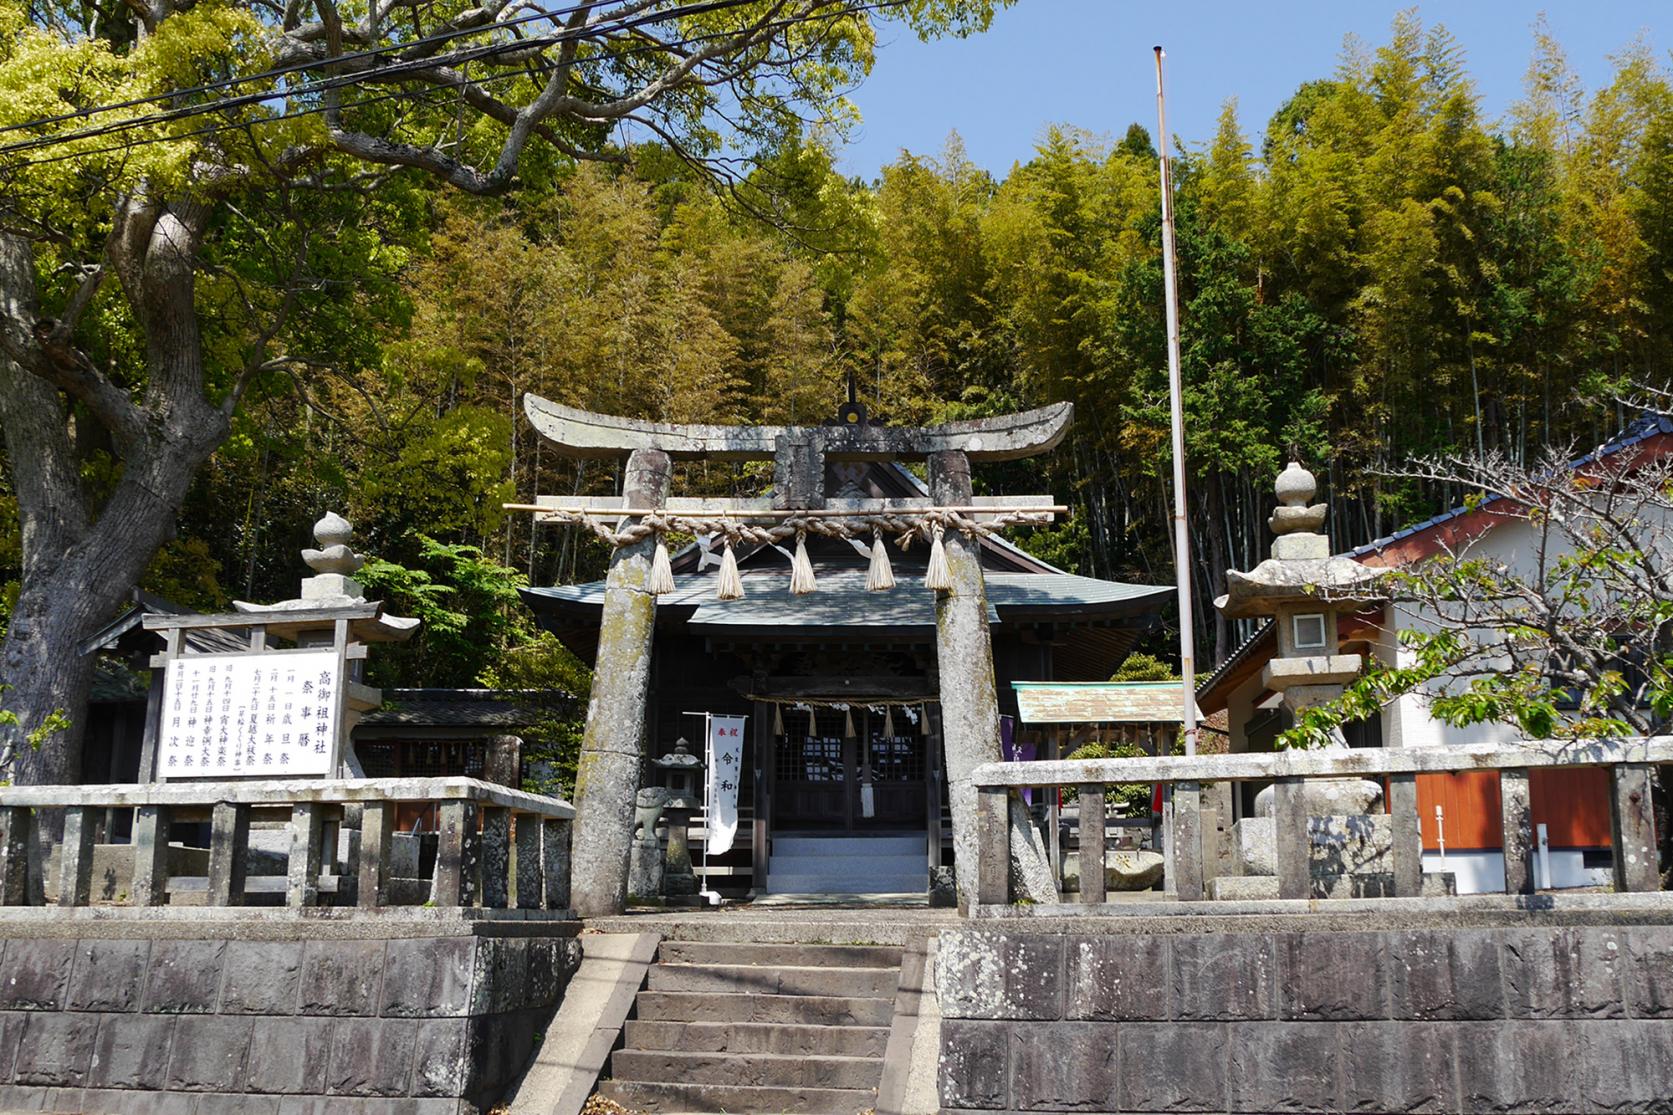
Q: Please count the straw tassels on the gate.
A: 5